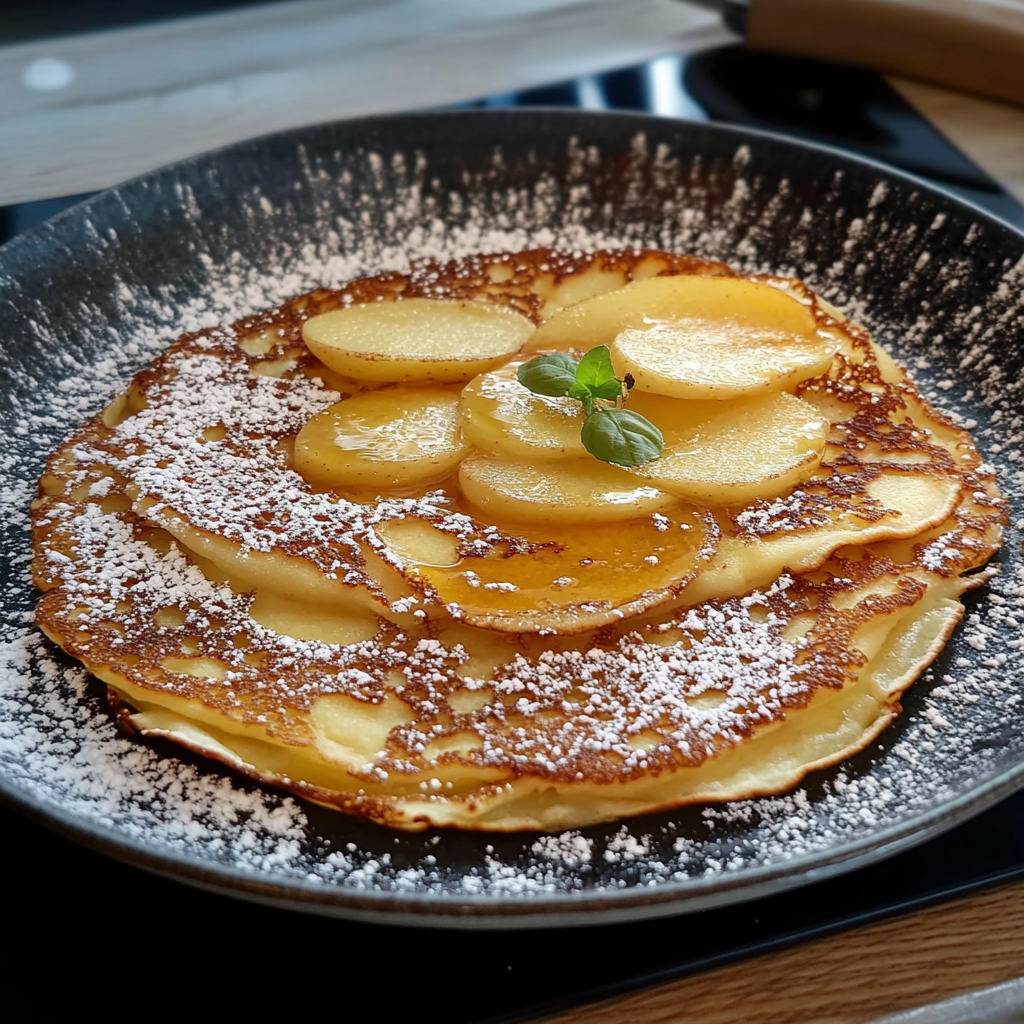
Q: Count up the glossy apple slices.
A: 7